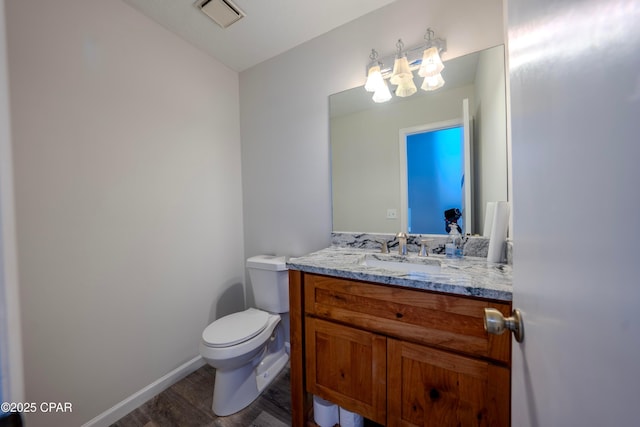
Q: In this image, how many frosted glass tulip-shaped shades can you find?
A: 3